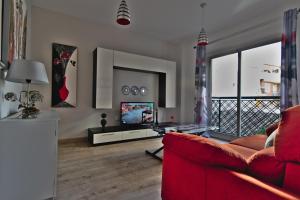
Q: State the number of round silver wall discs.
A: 3